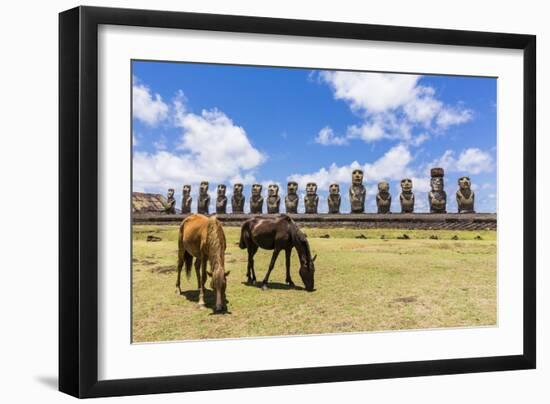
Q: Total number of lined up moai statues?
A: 15